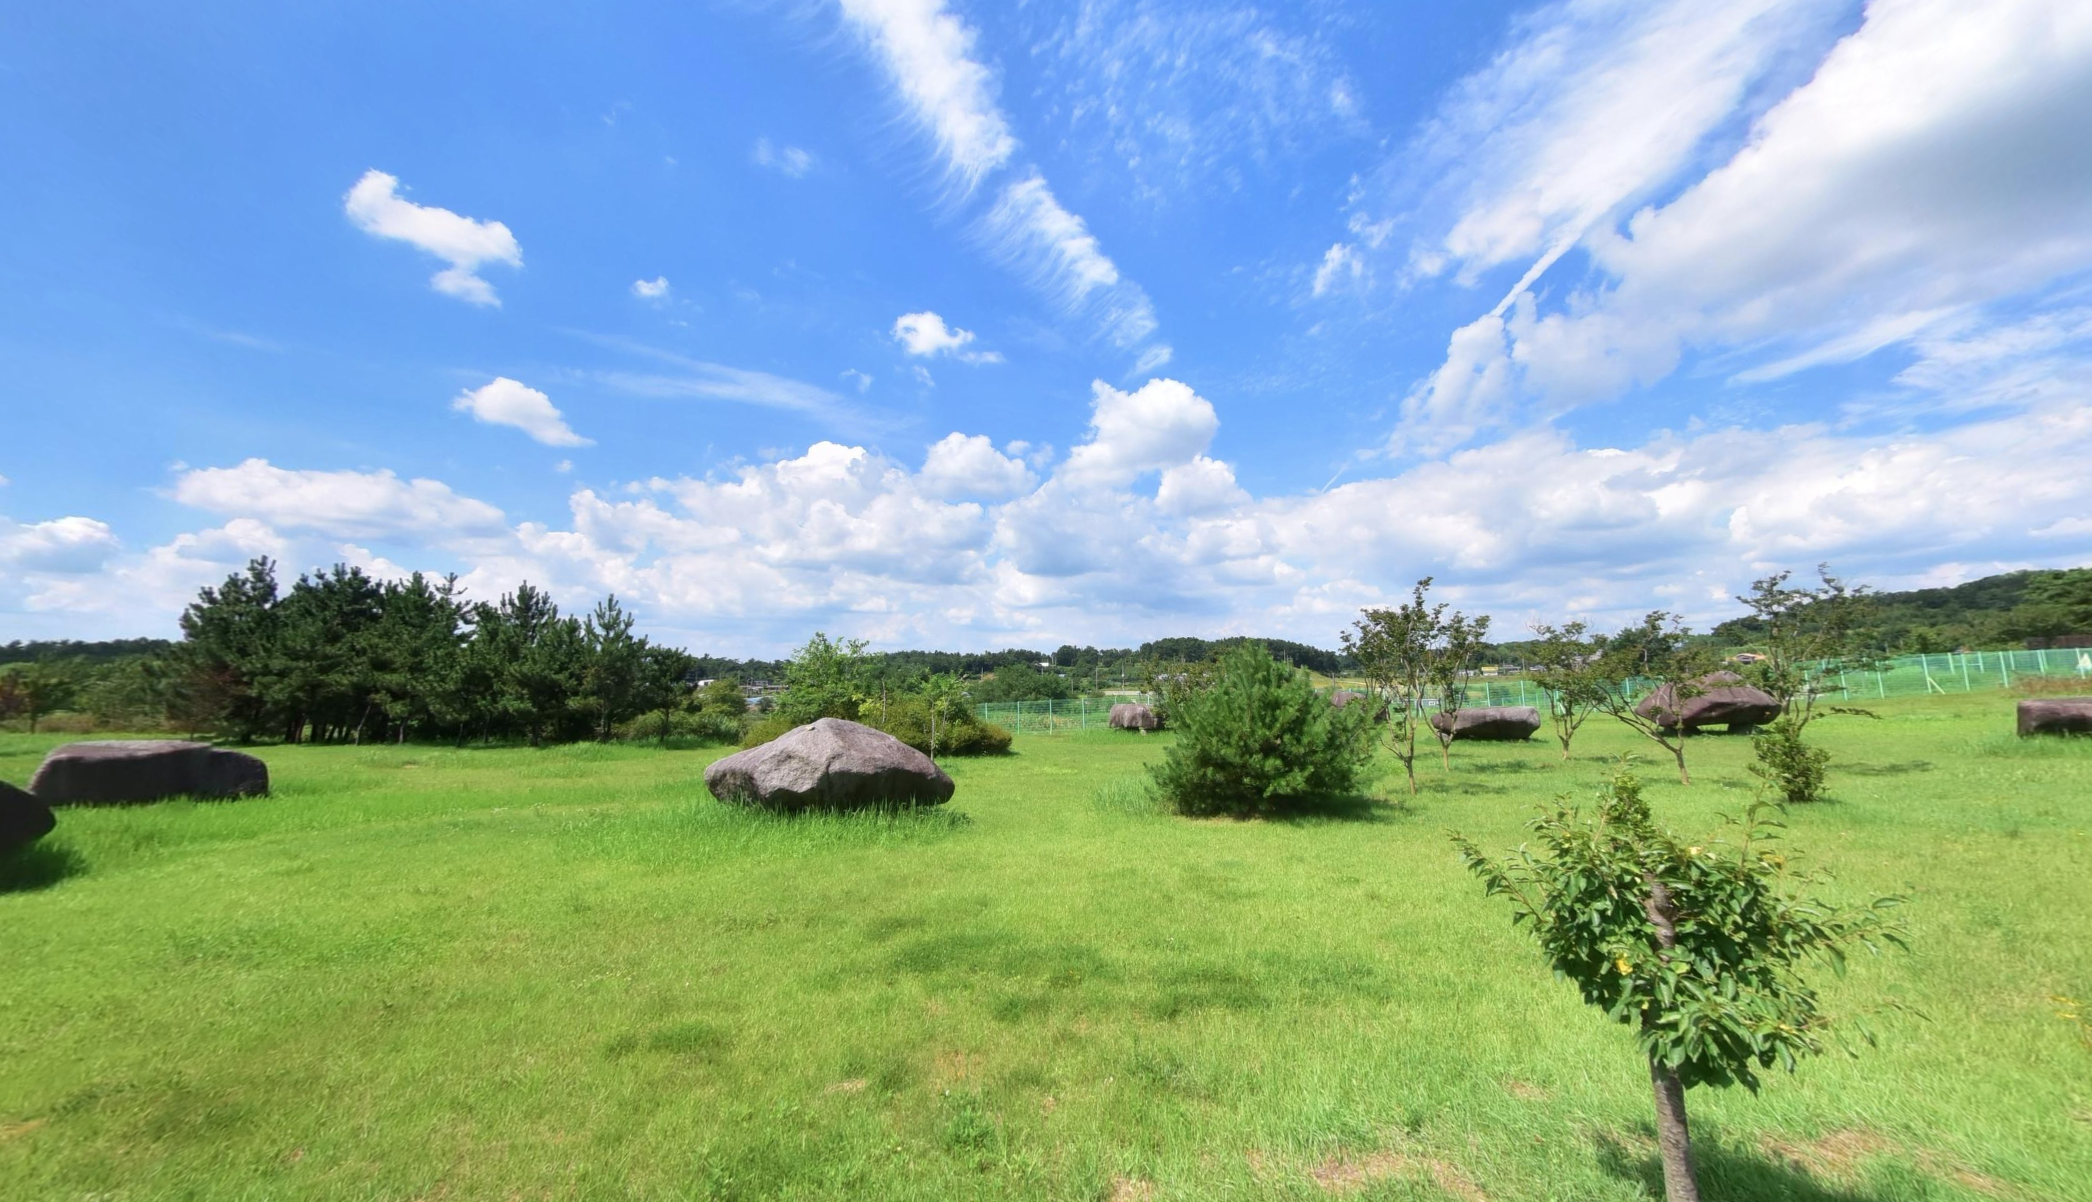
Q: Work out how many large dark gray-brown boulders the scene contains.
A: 8